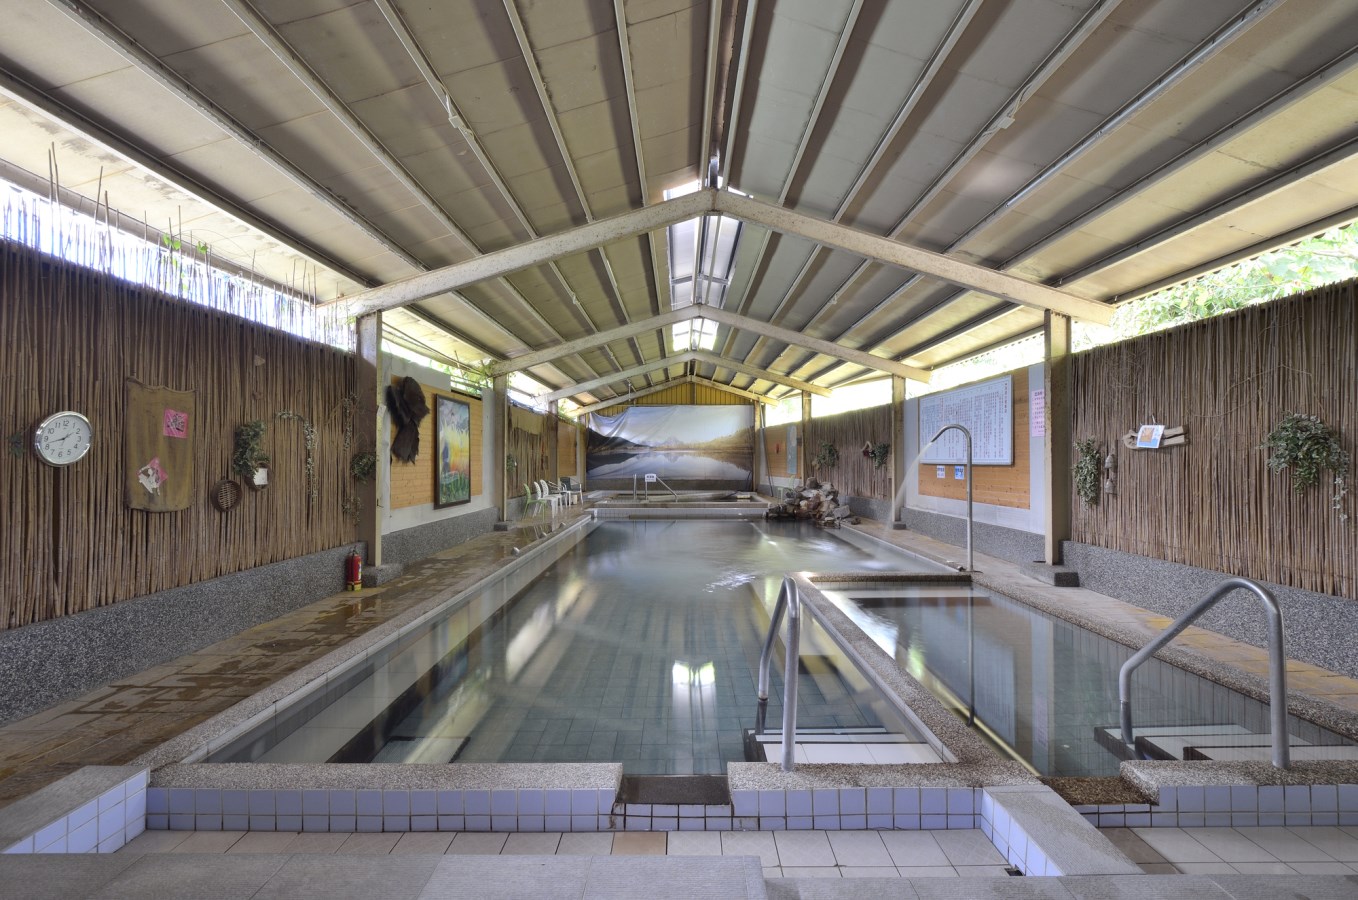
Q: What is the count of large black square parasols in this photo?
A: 0